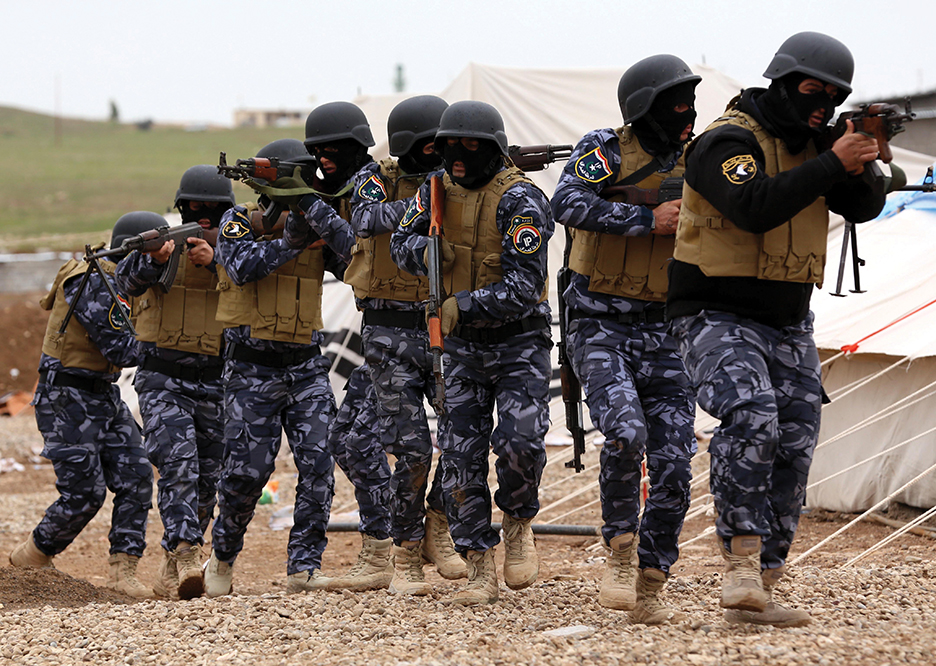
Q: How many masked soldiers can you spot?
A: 8